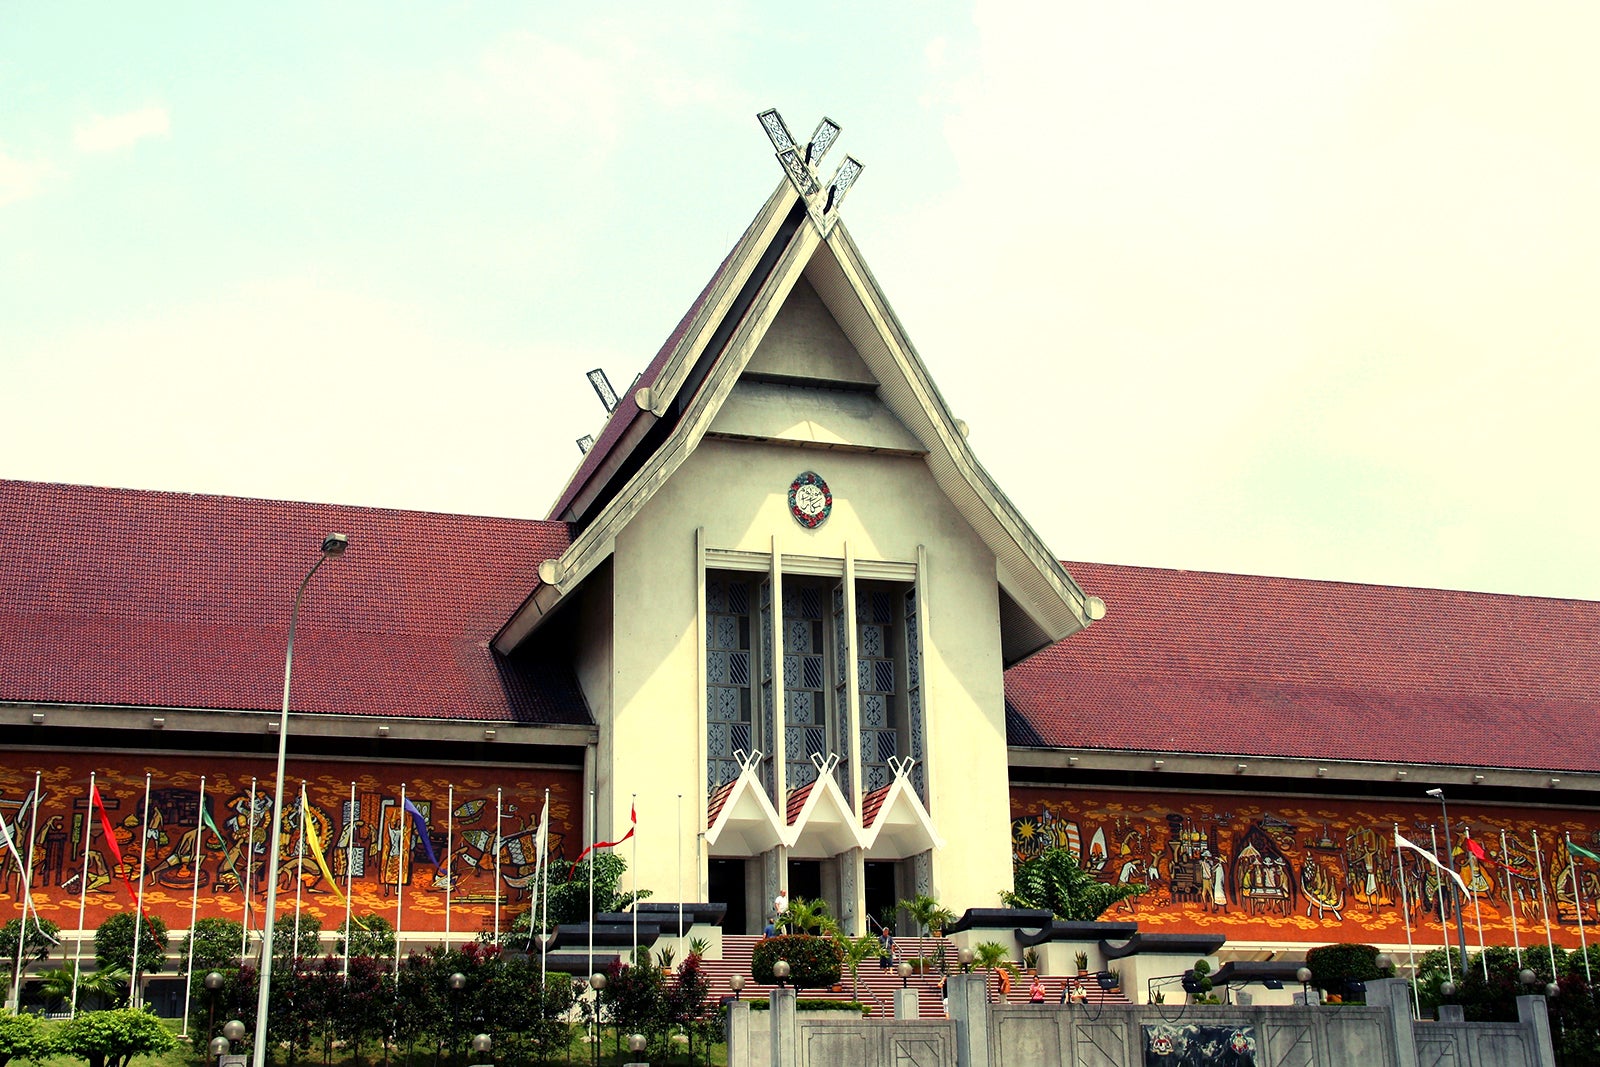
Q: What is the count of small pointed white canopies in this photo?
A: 3